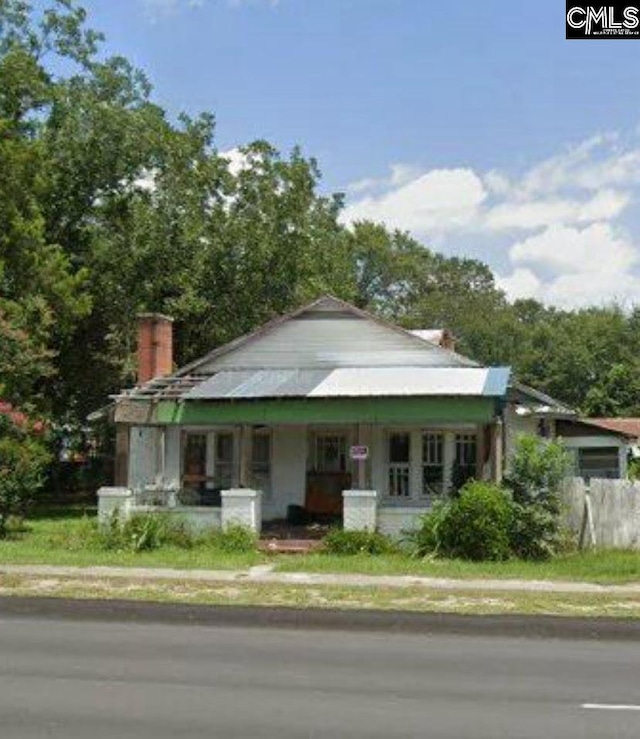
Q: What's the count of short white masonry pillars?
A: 3